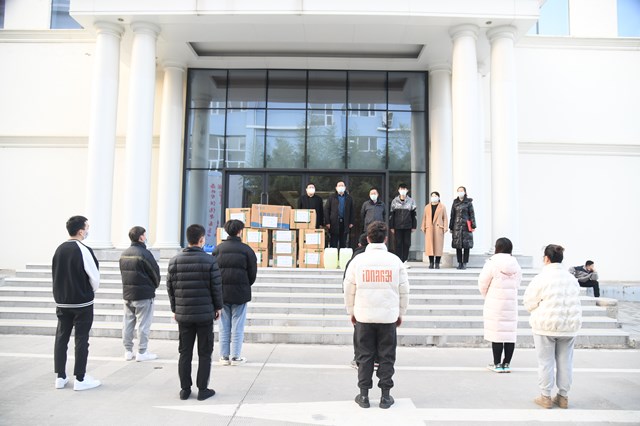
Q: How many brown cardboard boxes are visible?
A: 11